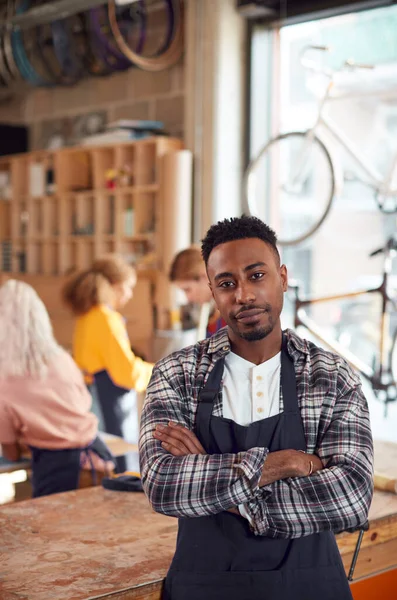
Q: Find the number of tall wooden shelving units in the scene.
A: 1